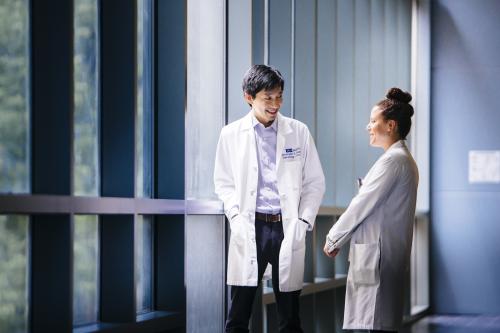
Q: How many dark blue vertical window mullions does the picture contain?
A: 3